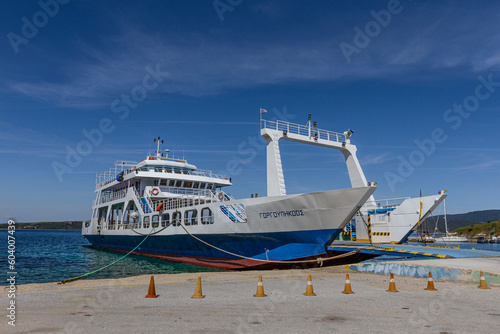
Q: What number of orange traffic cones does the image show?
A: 8